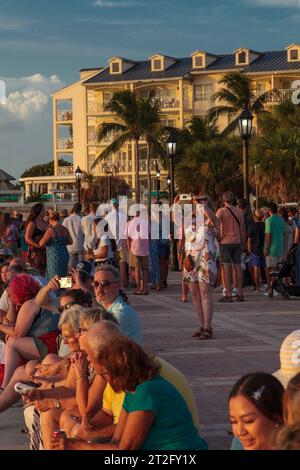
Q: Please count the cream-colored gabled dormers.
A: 5